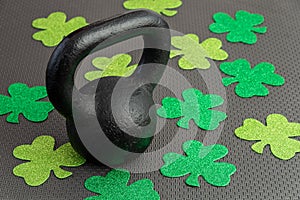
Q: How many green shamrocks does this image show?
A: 12